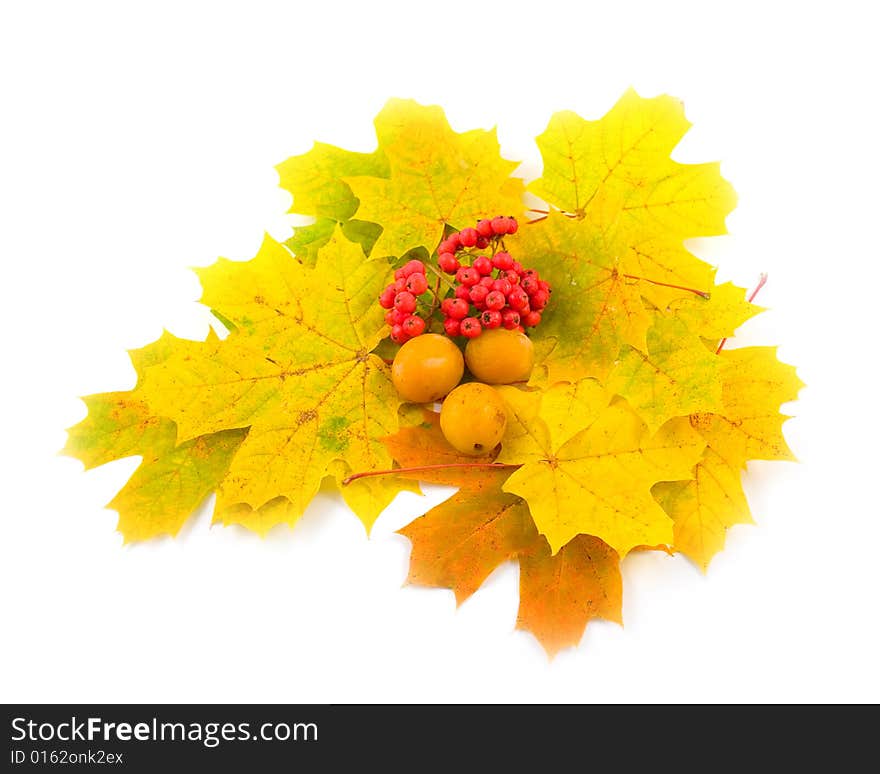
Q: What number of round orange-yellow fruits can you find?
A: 3